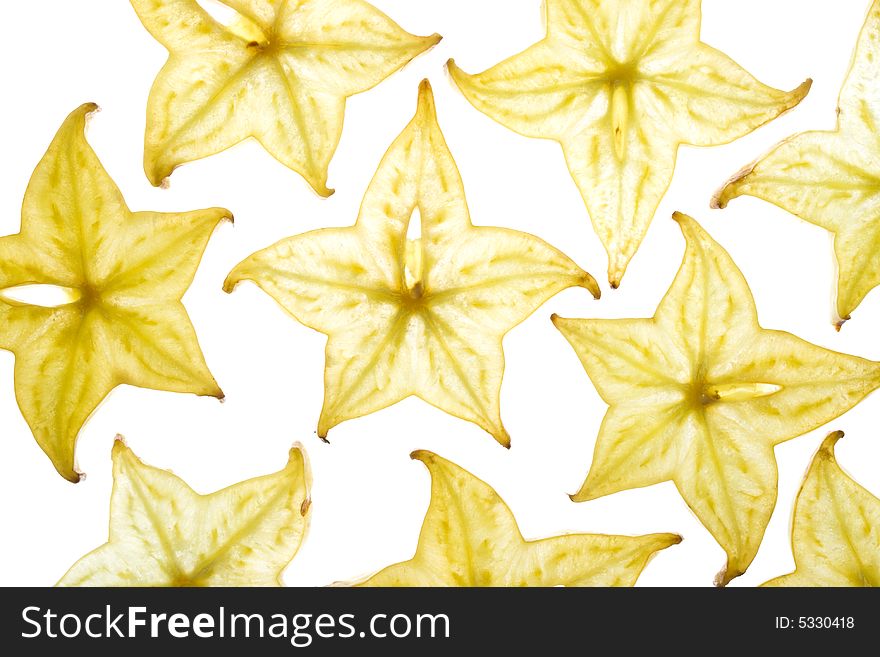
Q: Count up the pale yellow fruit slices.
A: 9